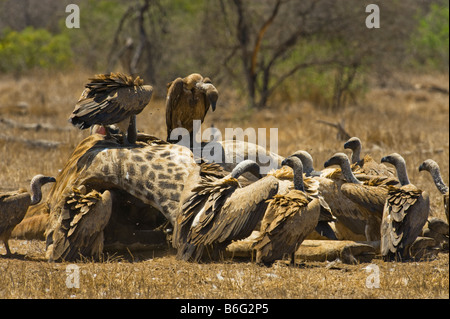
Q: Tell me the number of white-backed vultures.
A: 11